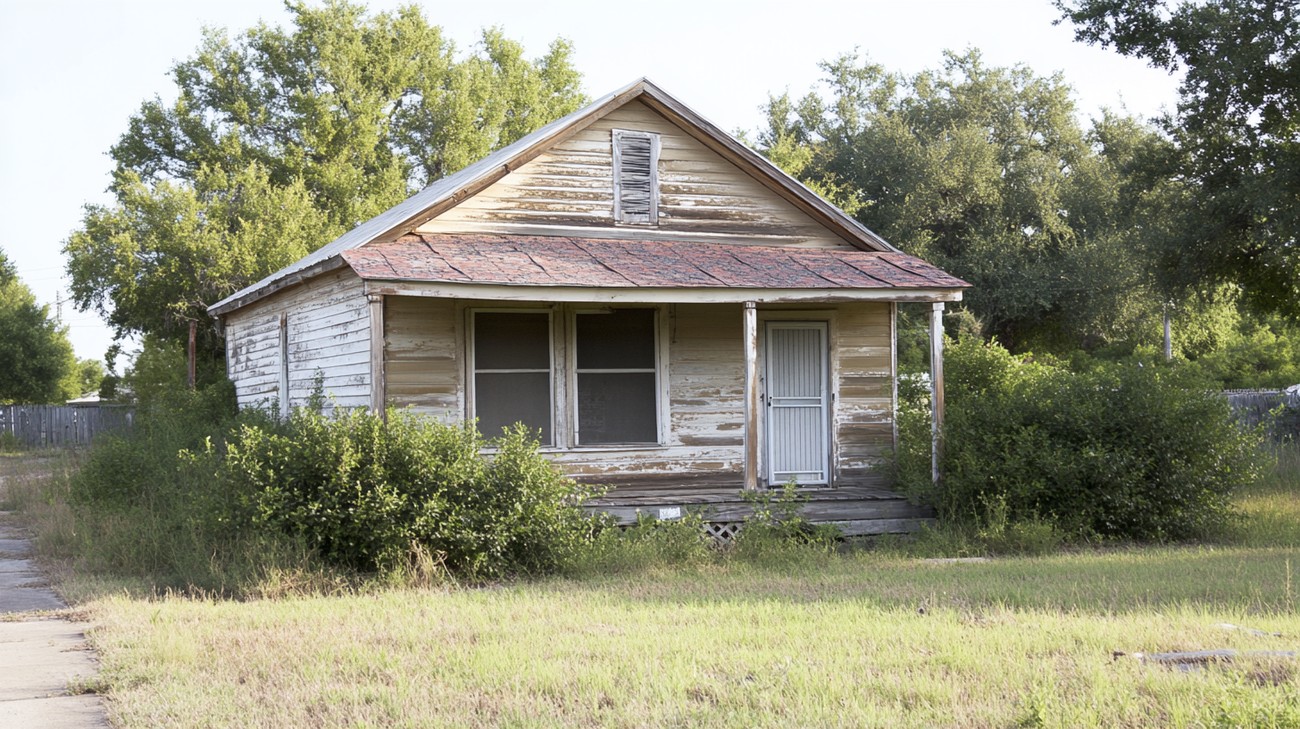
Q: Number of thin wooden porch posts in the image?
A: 3